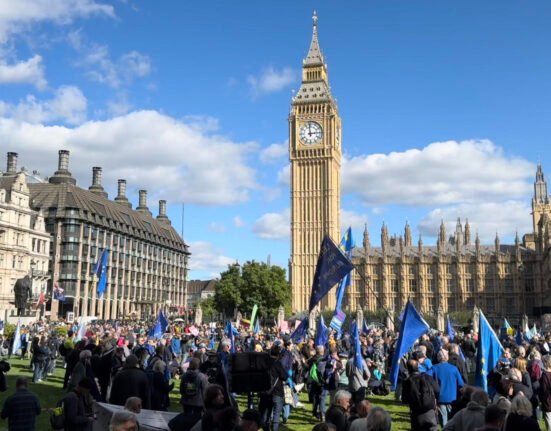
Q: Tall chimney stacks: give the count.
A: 6